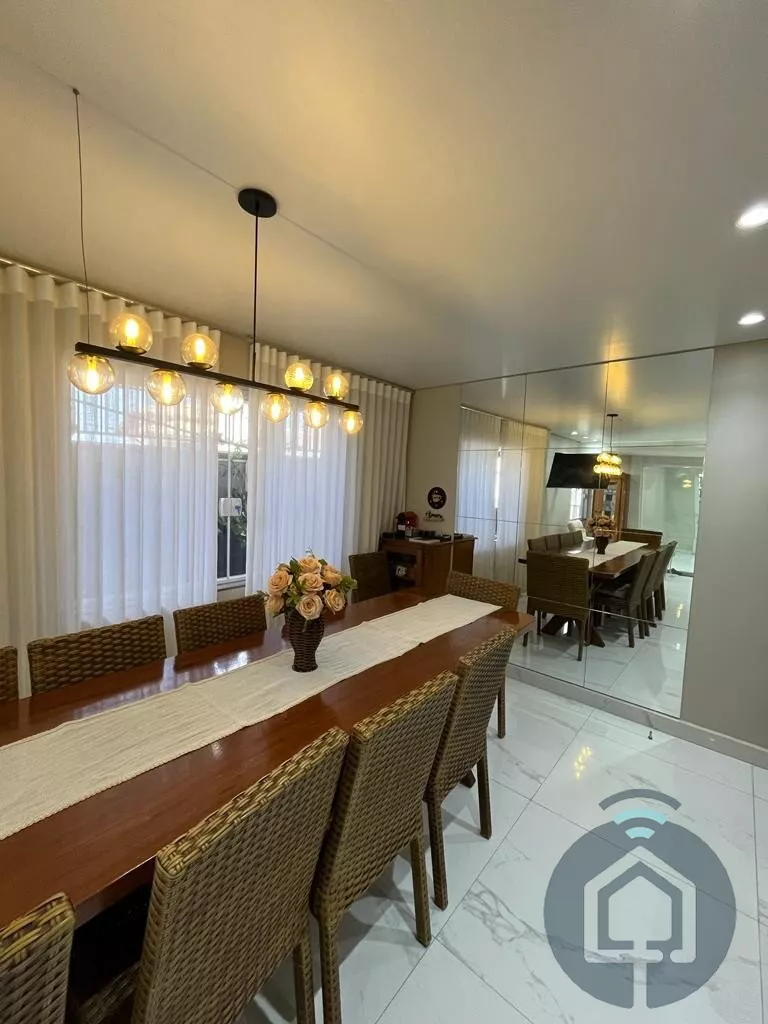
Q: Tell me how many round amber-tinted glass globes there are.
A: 10